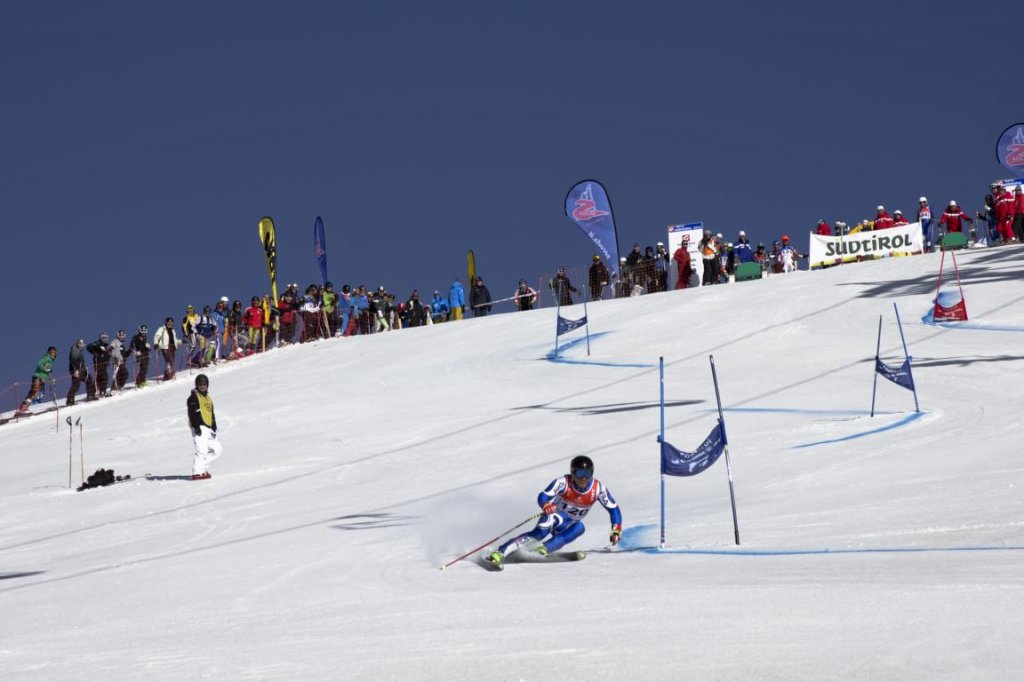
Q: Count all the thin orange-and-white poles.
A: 2